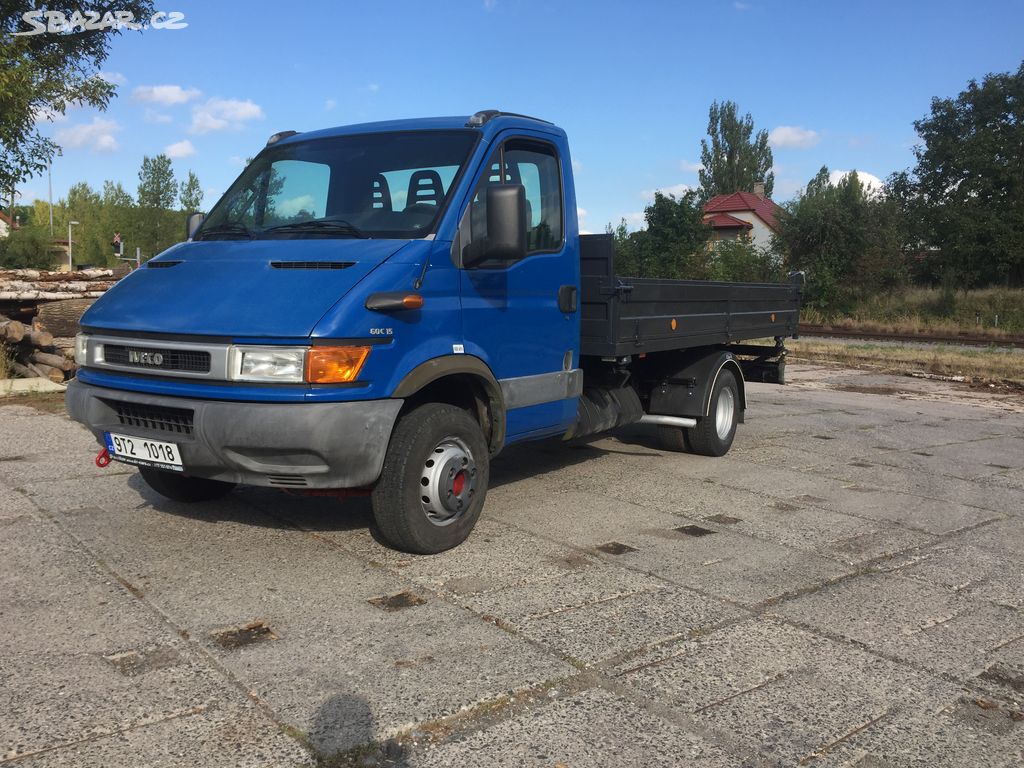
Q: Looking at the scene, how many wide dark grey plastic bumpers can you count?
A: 1